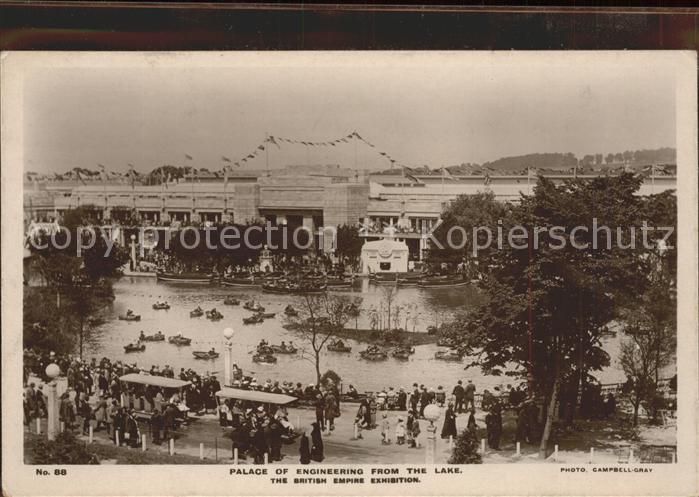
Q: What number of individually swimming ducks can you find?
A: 0